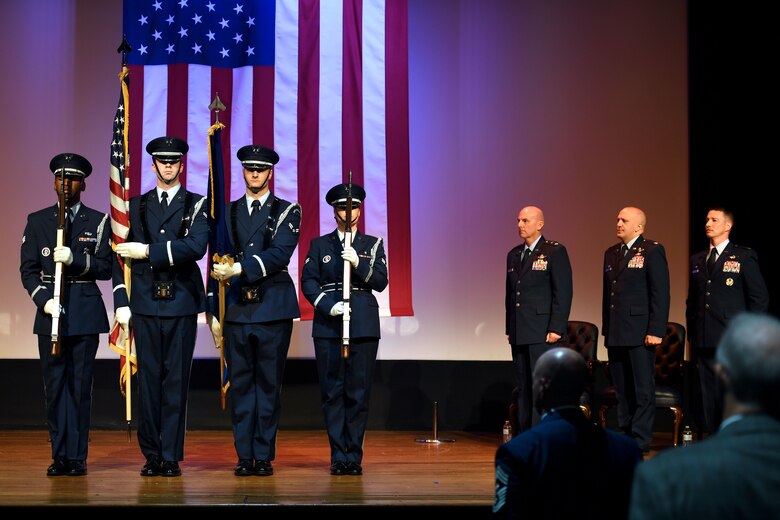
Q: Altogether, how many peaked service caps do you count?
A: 4